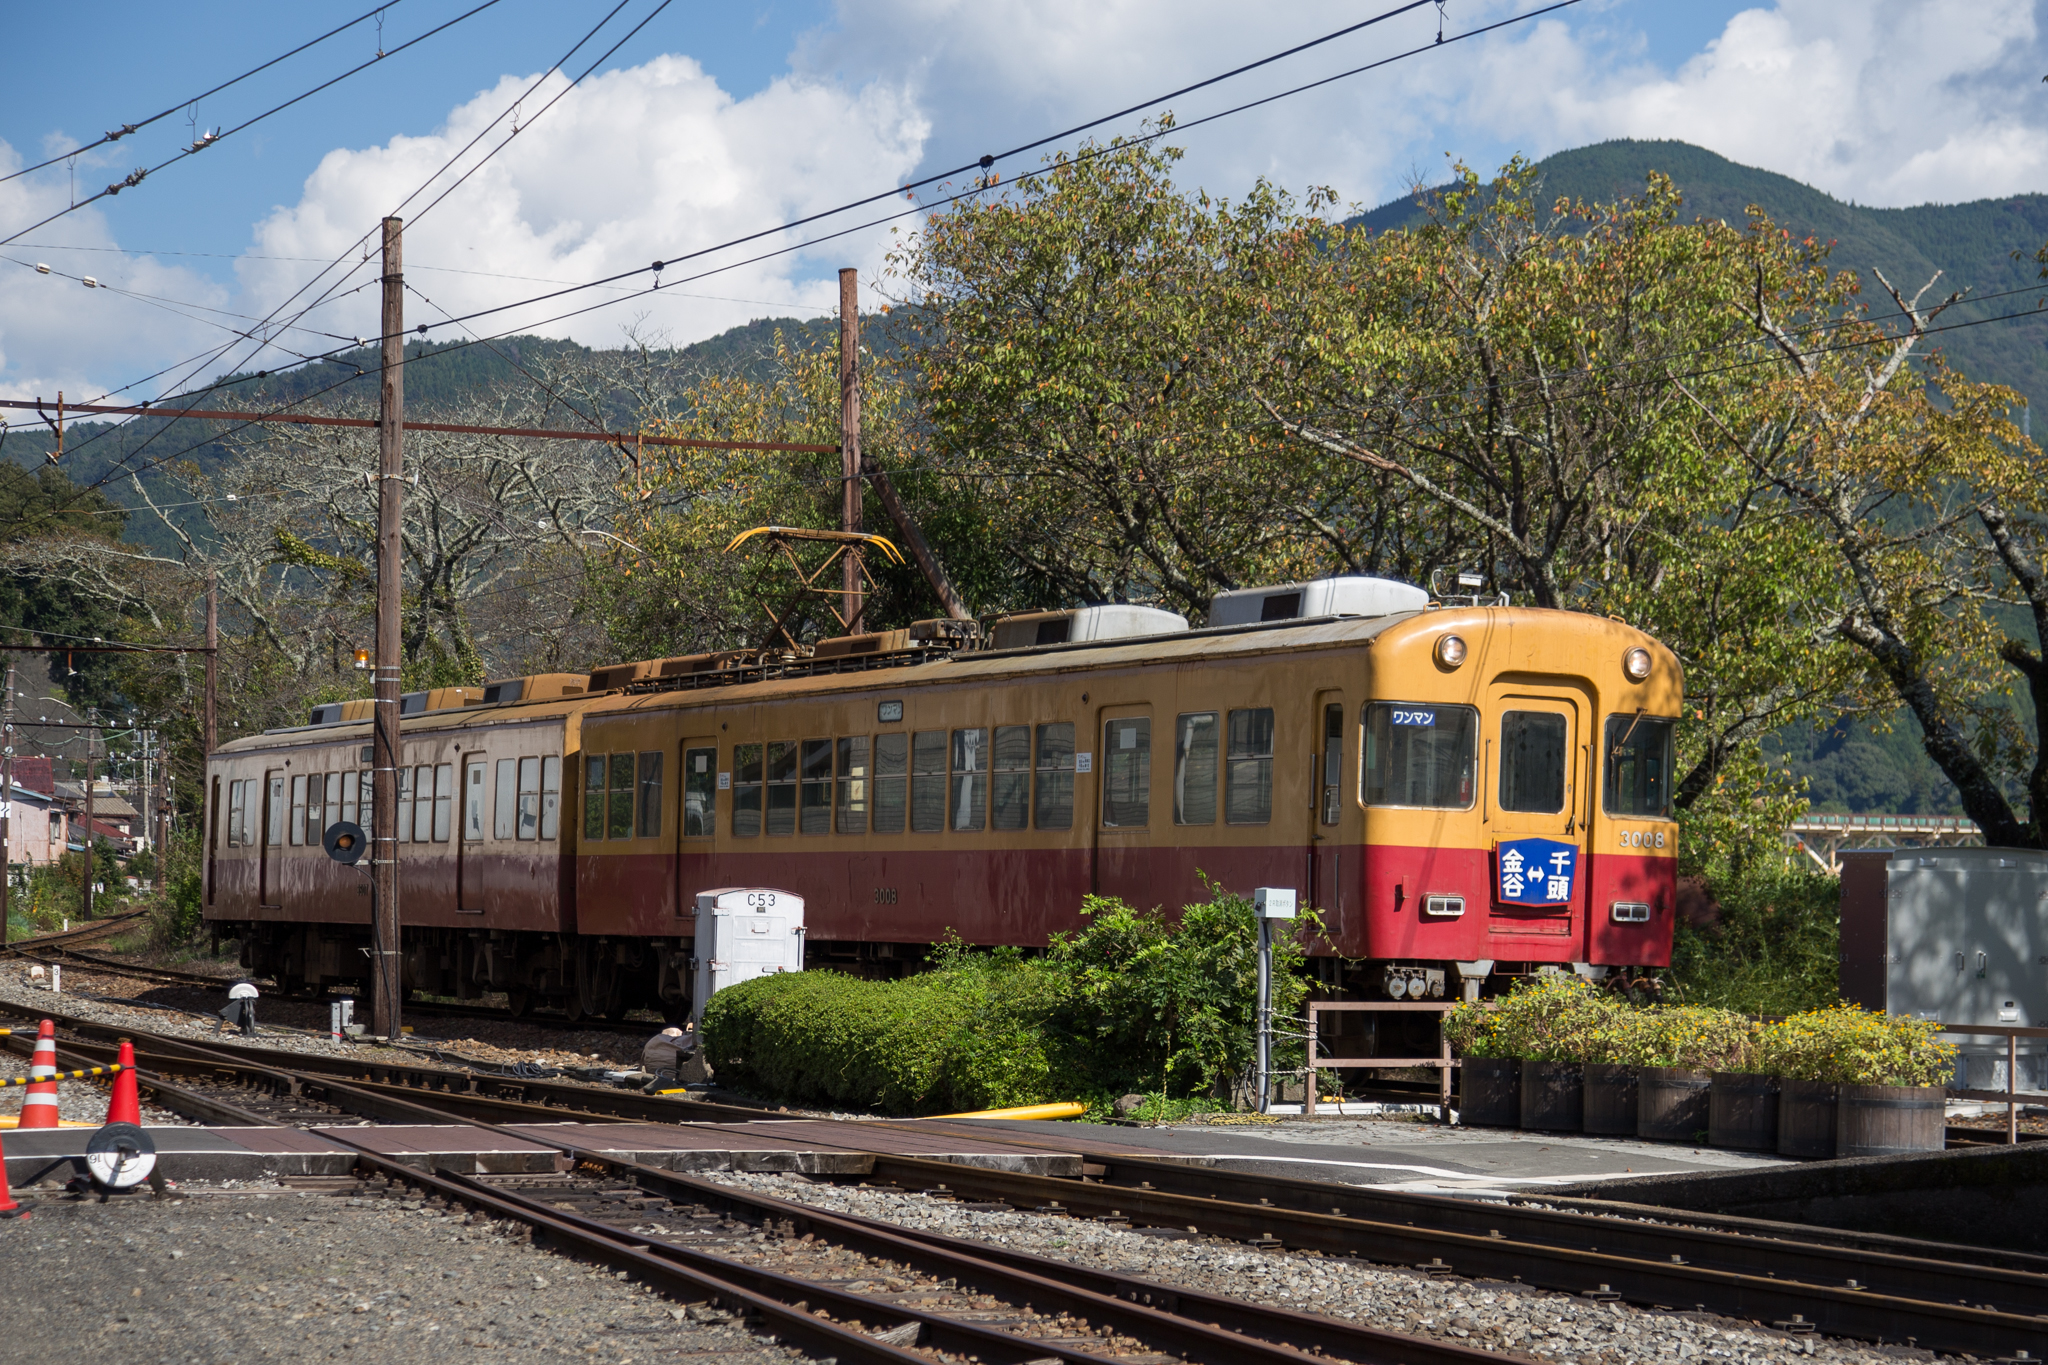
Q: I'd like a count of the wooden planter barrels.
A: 7